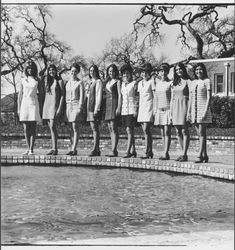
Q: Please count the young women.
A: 10